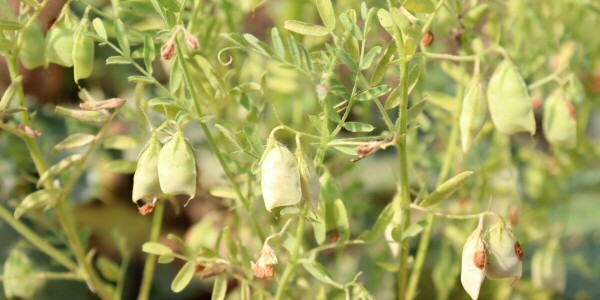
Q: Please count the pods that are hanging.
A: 12